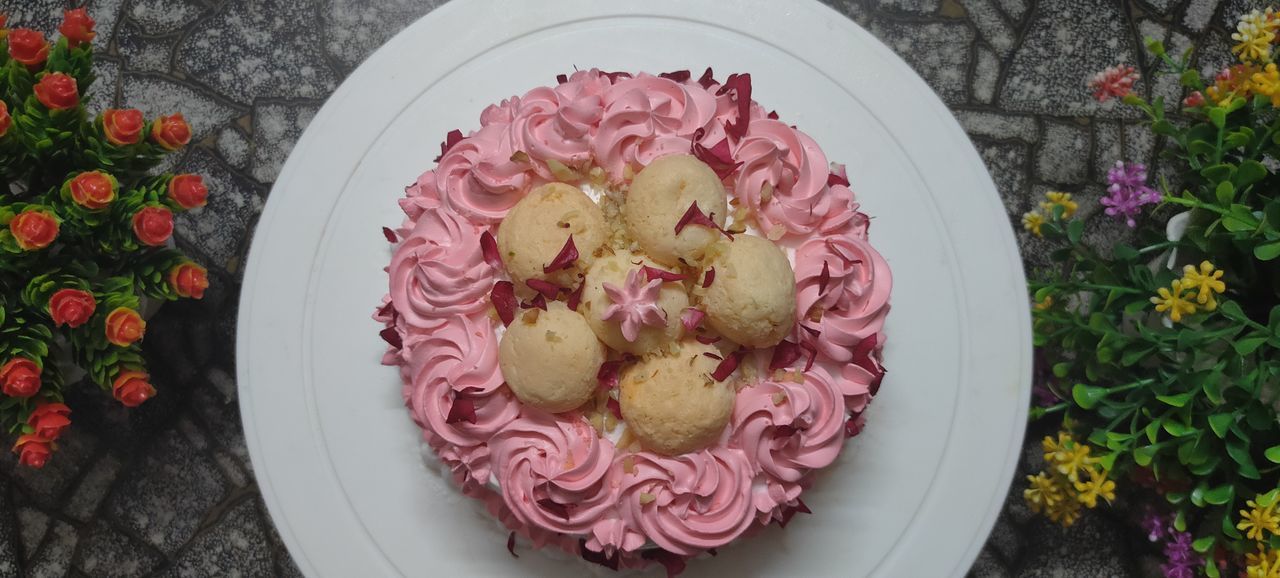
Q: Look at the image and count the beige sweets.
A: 6